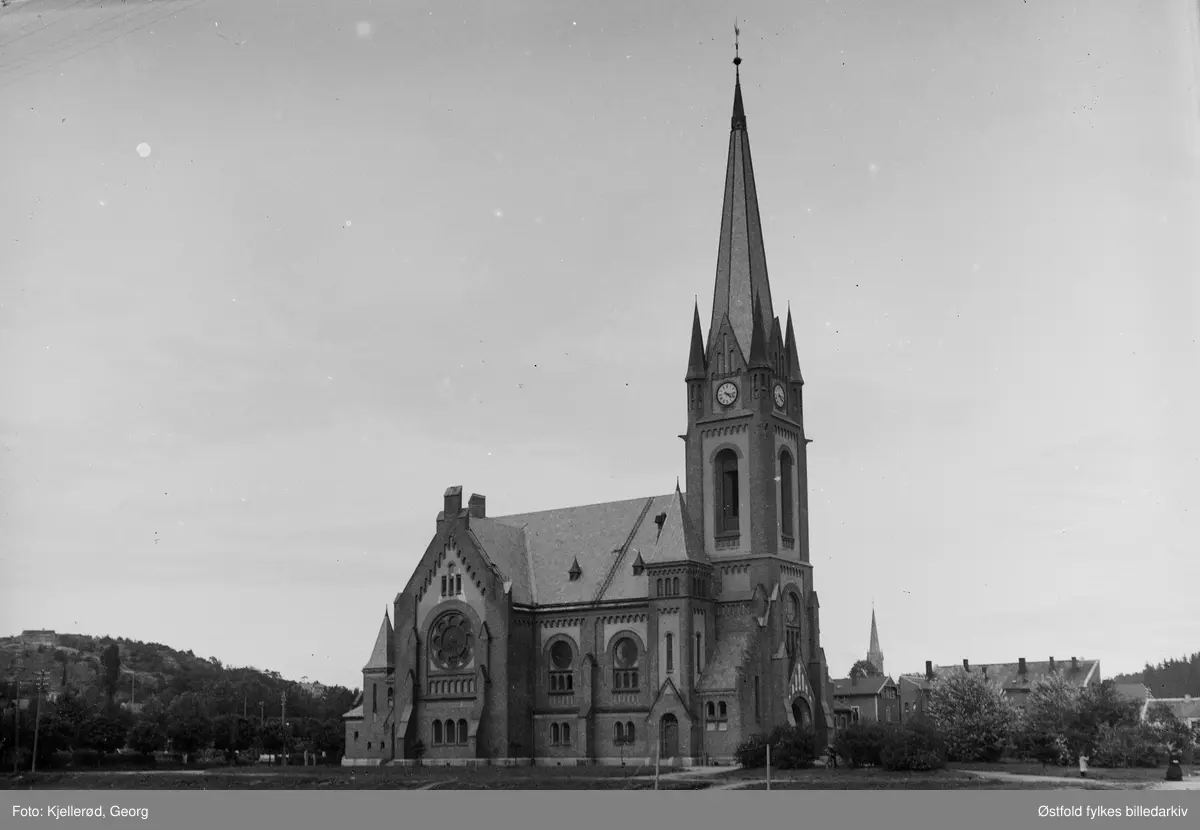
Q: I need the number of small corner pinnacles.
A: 3